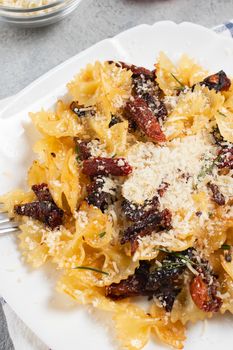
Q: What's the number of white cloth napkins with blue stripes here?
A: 1